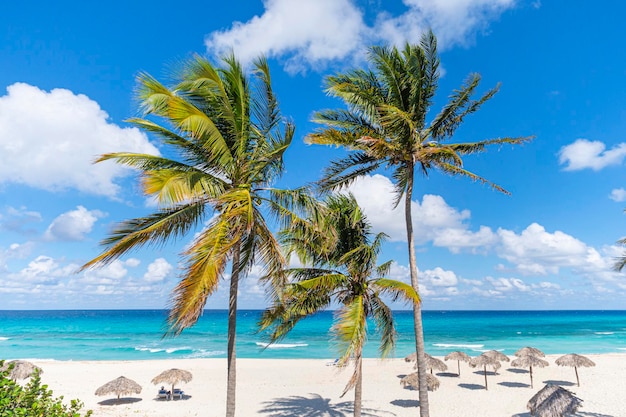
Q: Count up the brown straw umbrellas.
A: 13